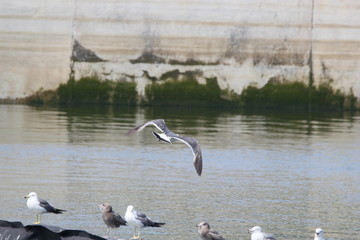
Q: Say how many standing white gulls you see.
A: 4